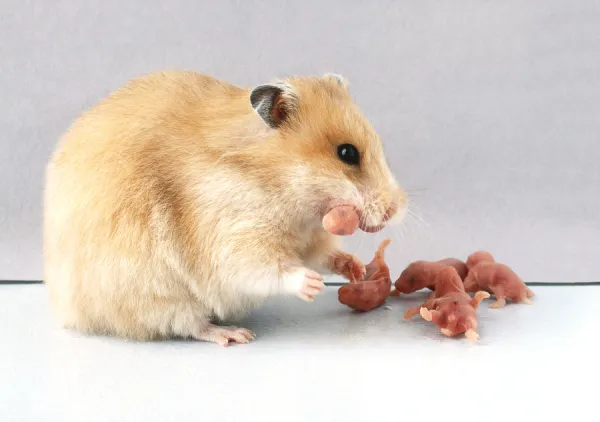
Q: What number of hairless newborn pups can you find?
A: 5